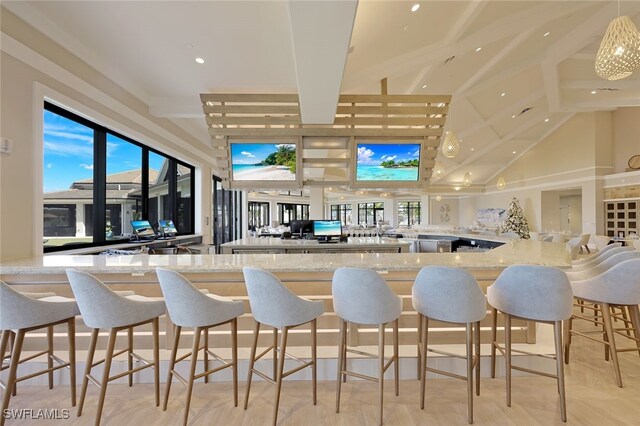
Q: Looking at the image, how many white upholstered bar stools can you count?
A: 11